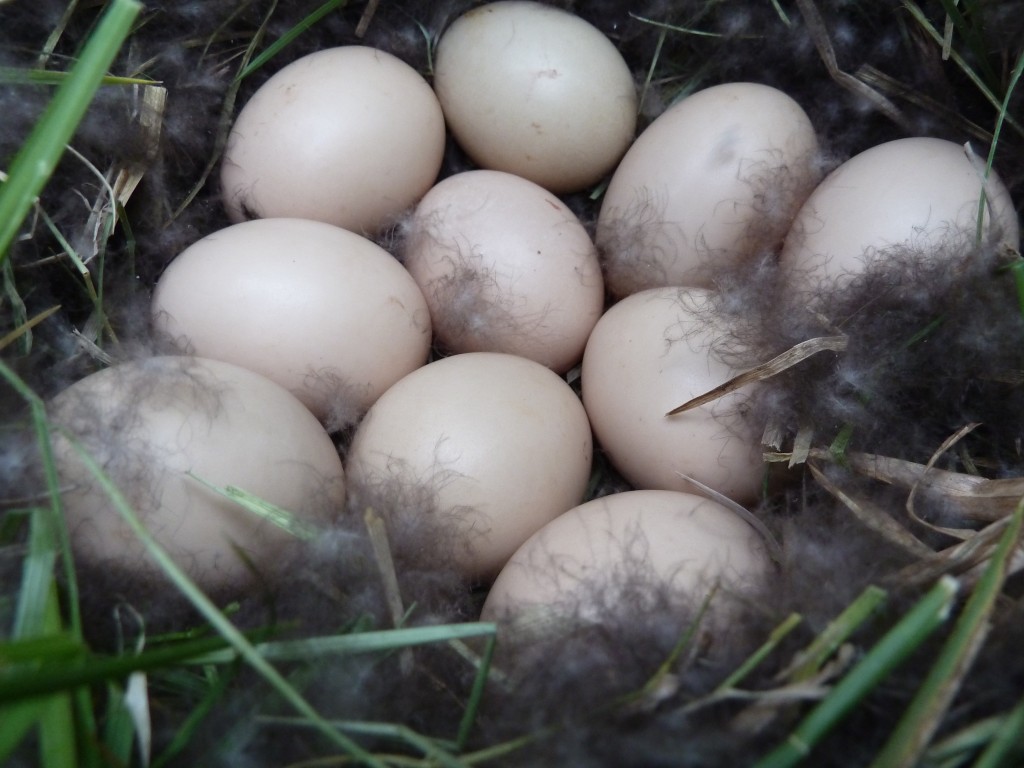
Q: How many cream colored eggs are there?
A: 10